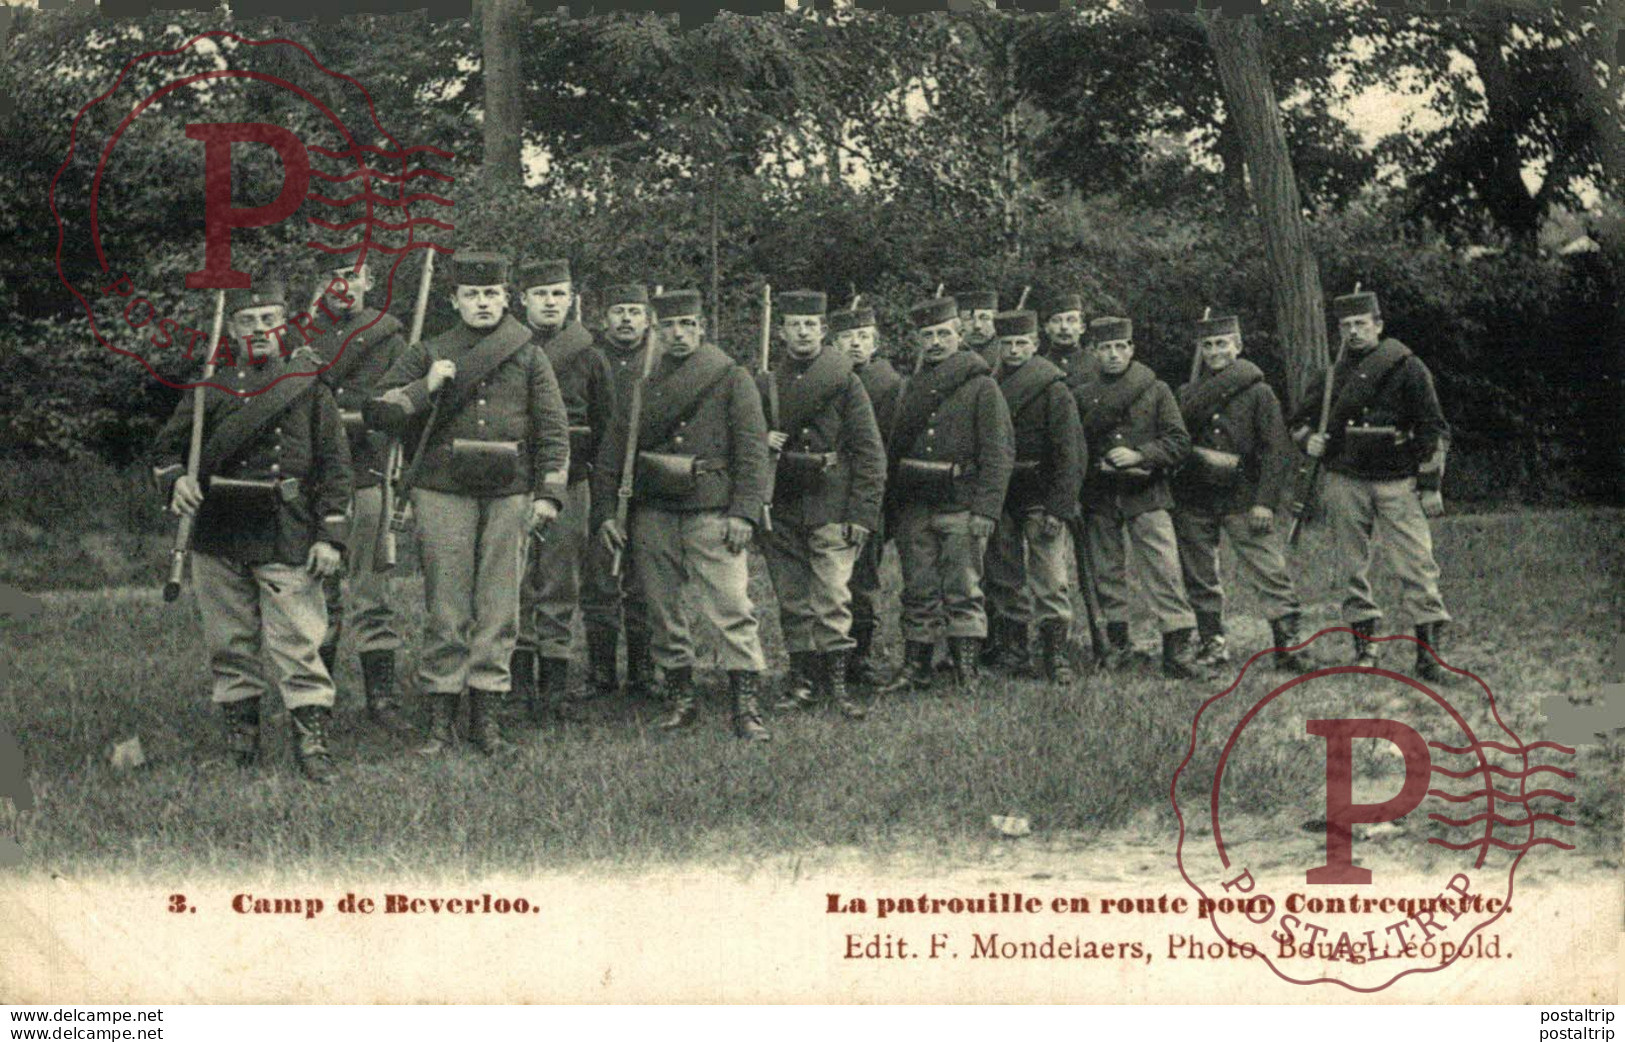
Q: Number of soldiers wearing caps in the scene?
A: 15